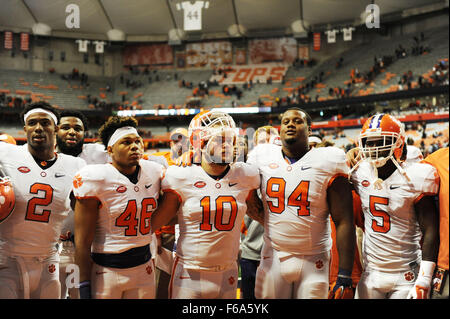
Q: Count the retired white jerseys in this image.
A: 5